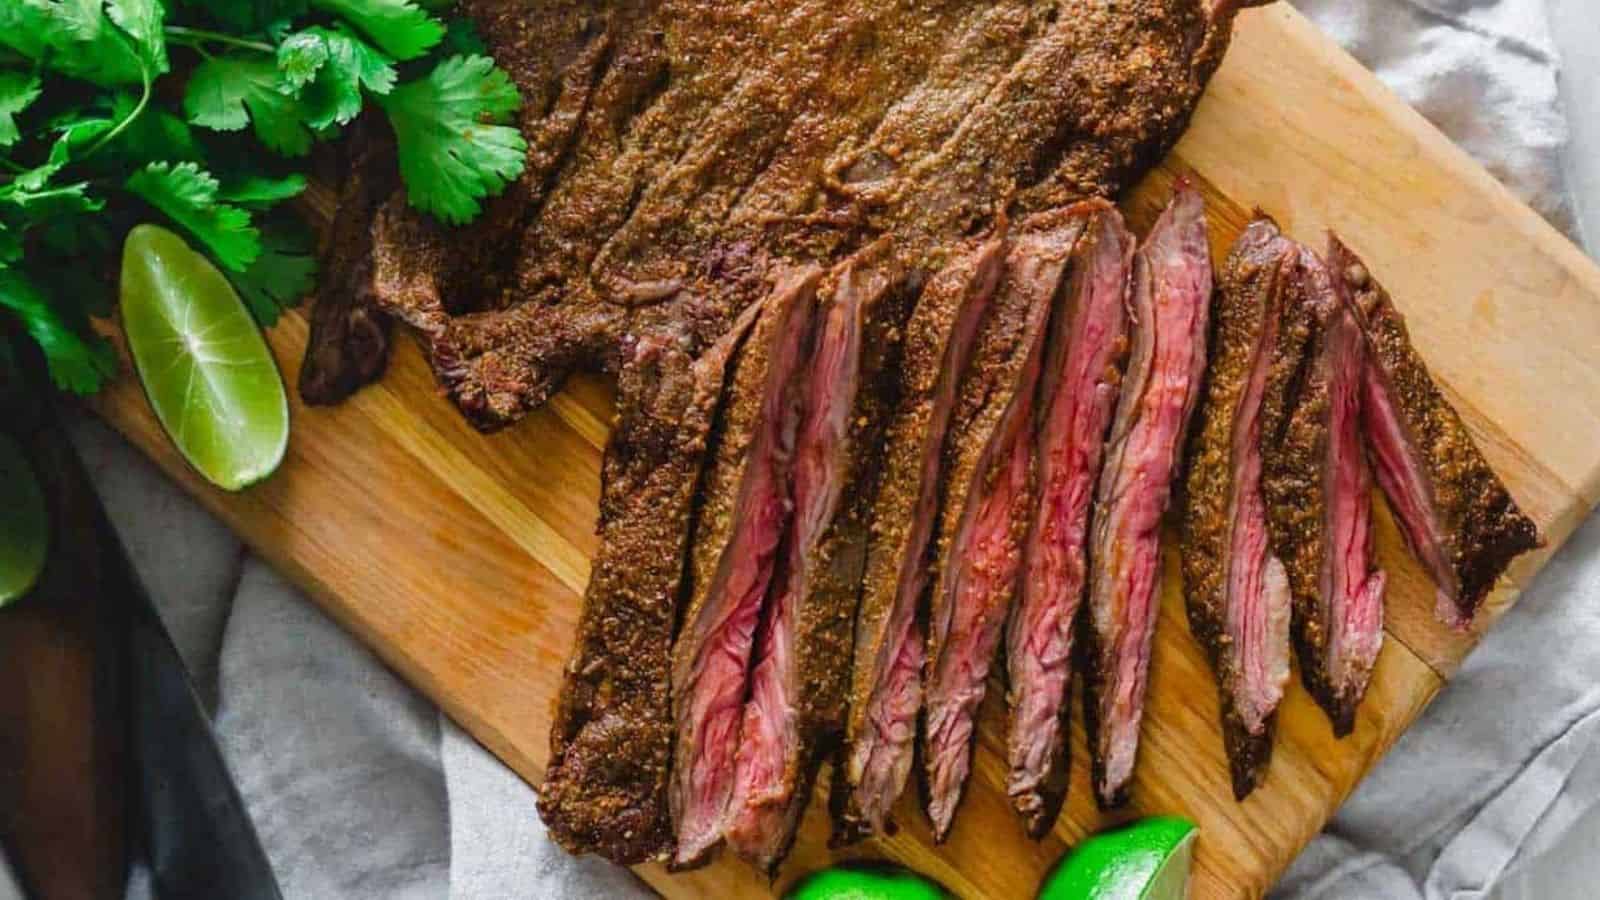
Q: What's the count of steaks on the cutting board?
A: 2